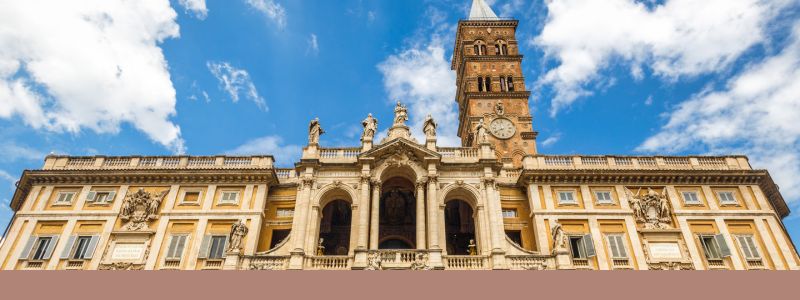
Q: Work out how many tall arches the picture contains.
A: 3